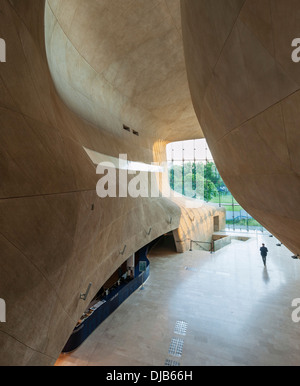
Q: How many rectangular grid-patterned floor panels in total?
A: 3